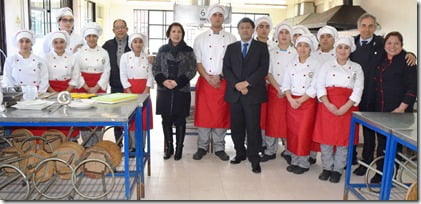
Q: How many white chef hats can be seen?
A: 12